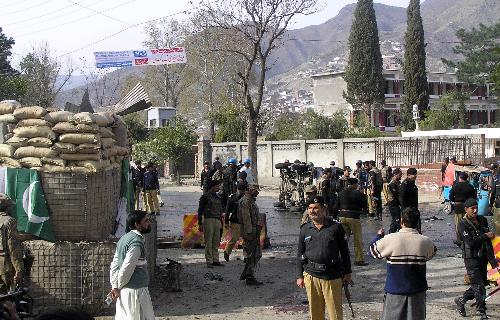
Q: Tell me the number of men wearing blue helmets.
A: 2